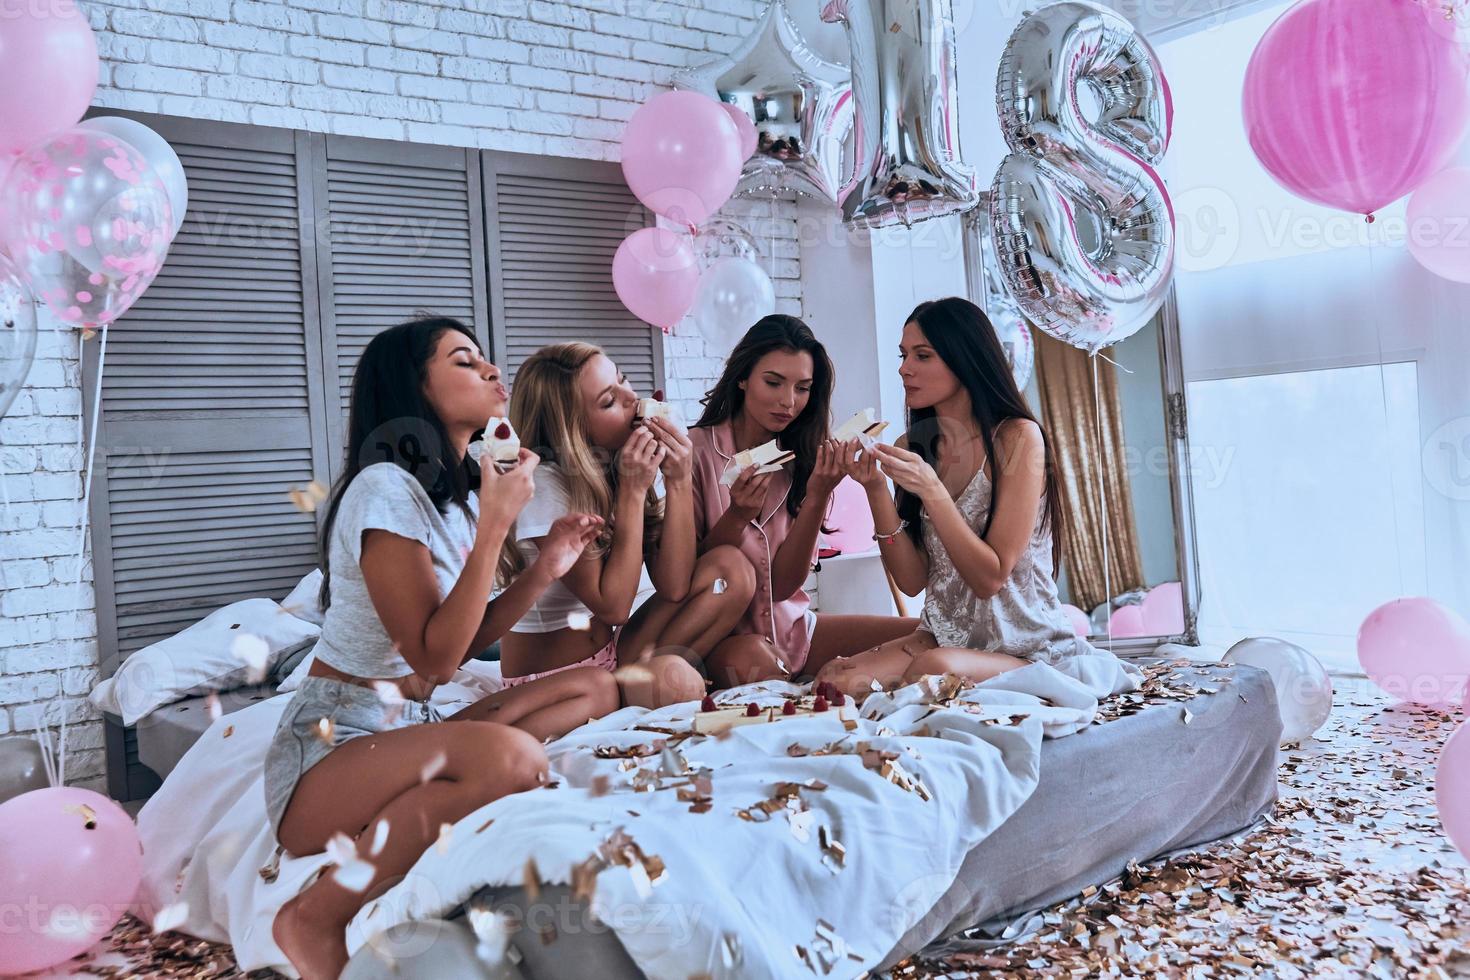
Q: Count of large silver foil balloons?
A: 3